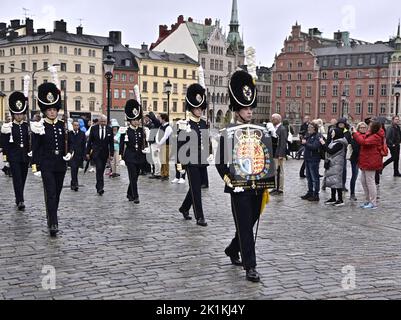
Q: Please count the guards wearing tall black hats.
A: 5